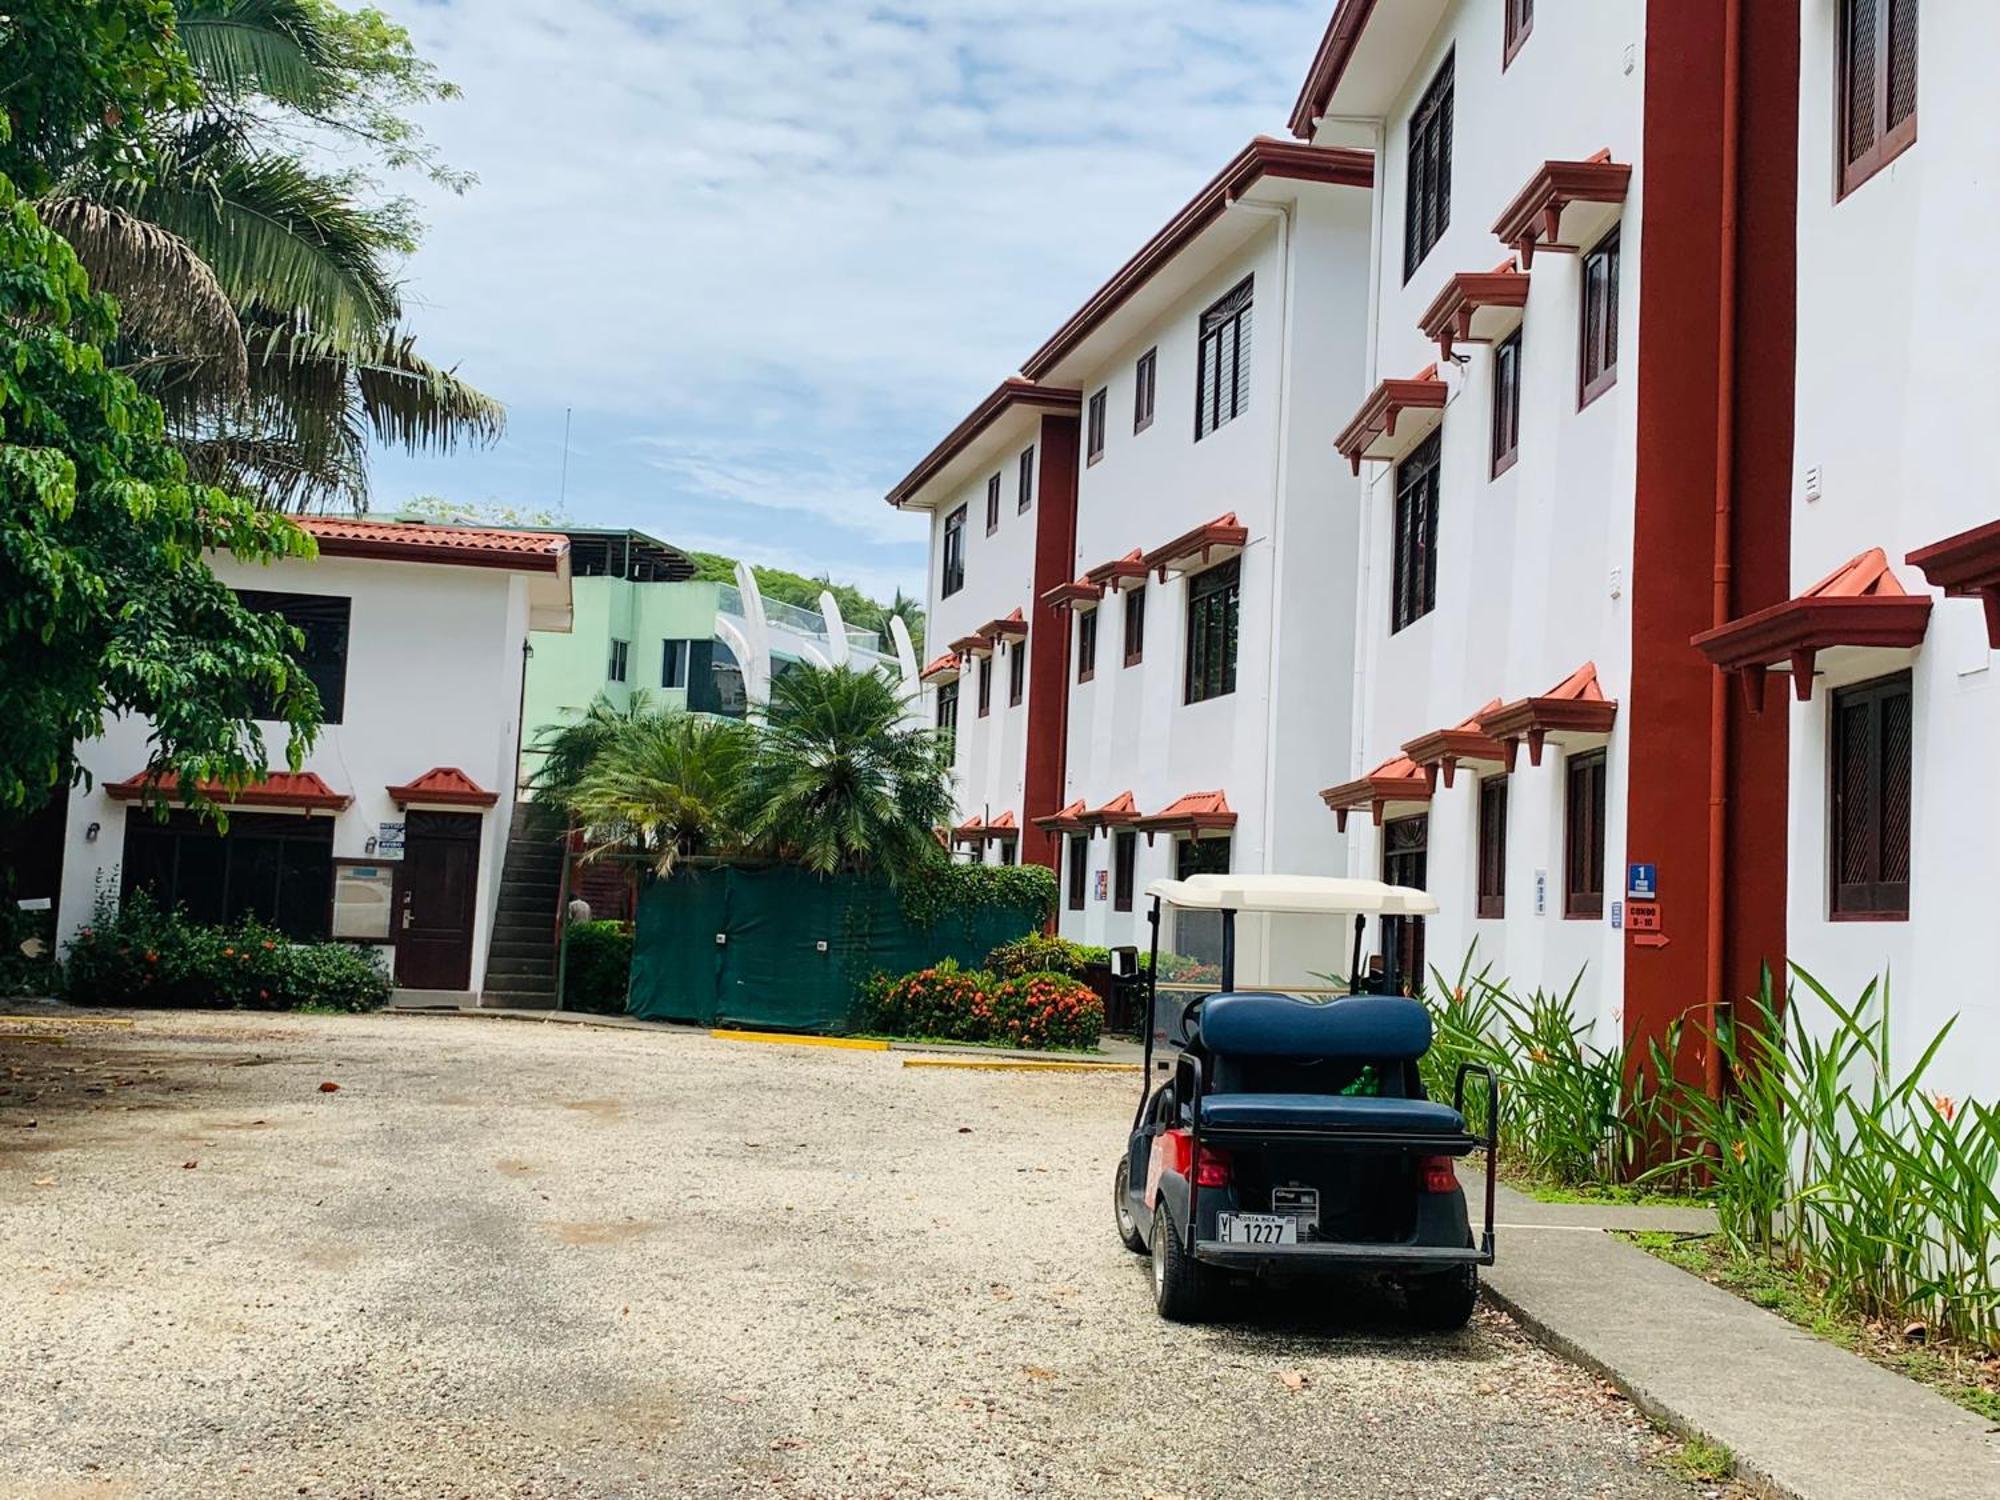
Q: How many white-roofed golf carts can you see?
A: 1